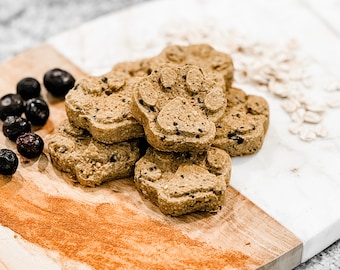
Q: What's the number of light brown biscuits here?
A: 7